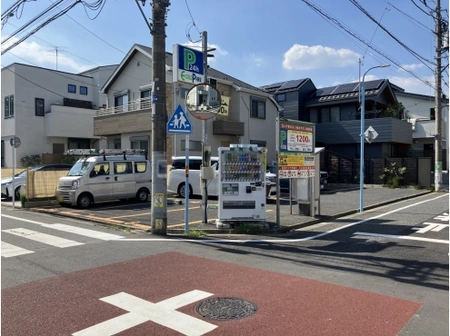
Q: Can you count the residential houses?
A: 4